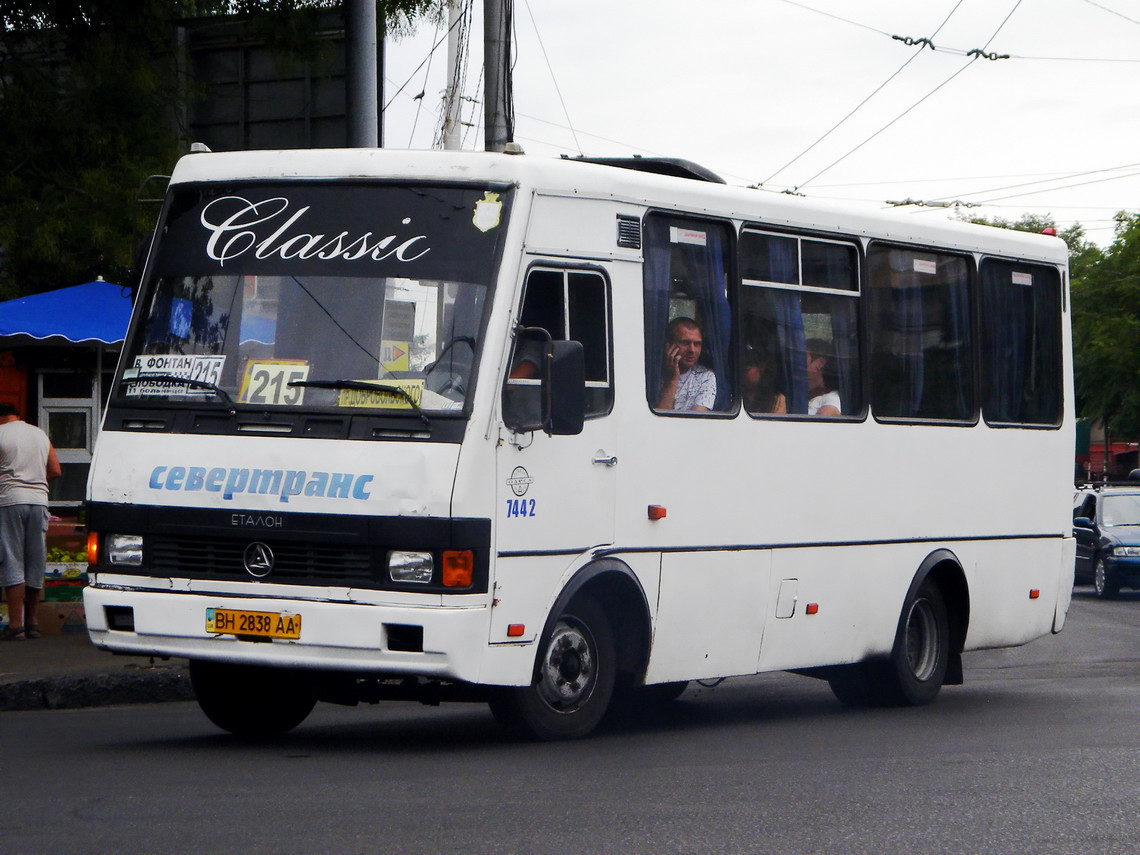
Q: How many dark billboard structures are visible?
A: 1